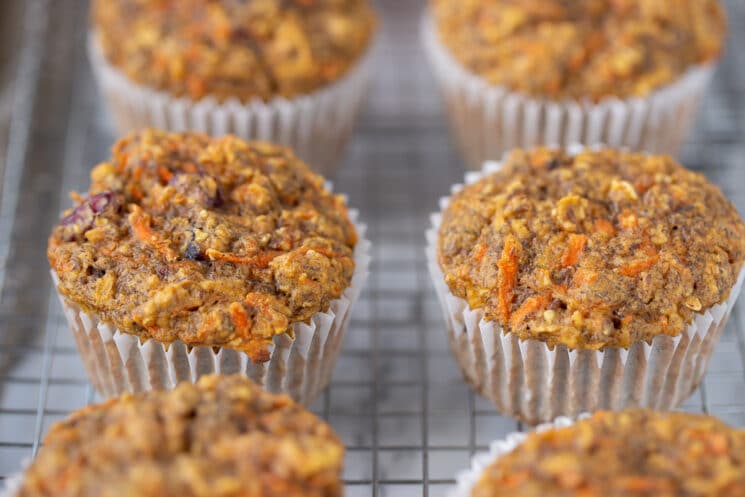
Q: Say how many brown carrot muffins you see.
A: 6